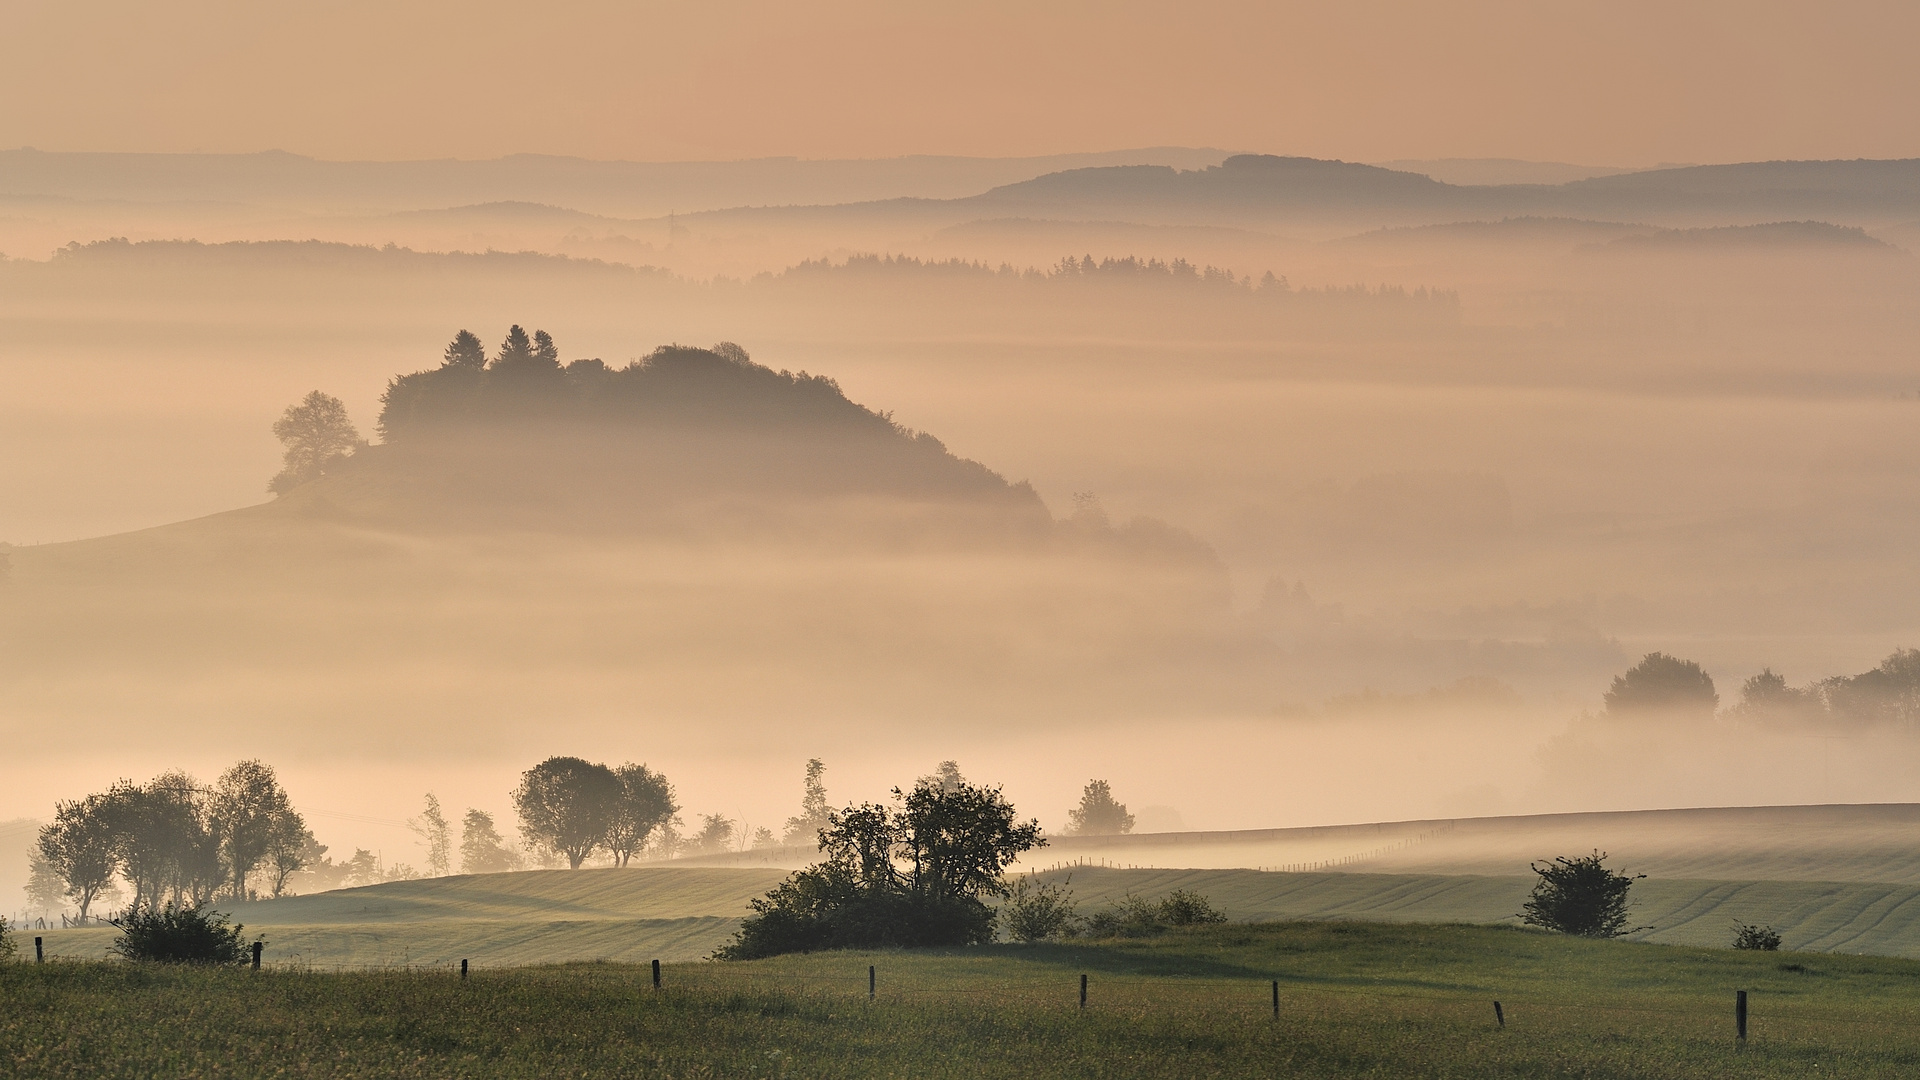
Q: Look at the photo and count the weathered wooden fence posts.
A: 9